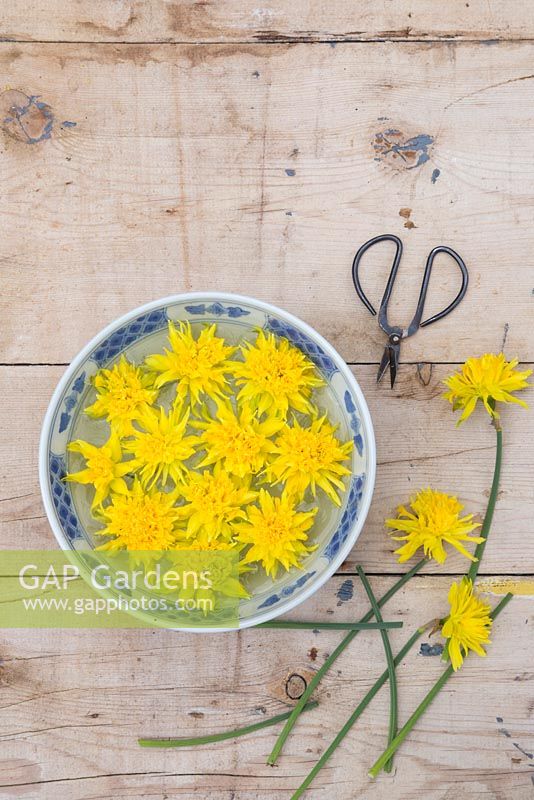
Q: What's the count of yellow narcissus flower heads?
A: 14